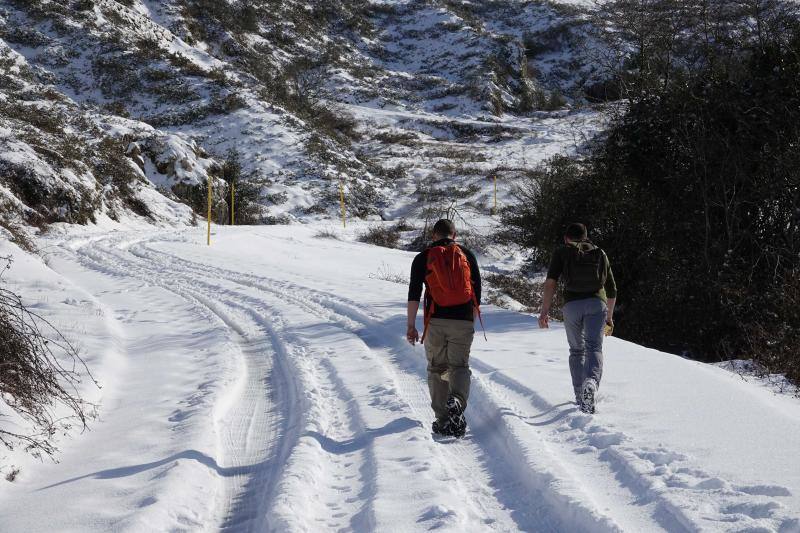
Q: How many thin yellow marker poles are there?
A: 4